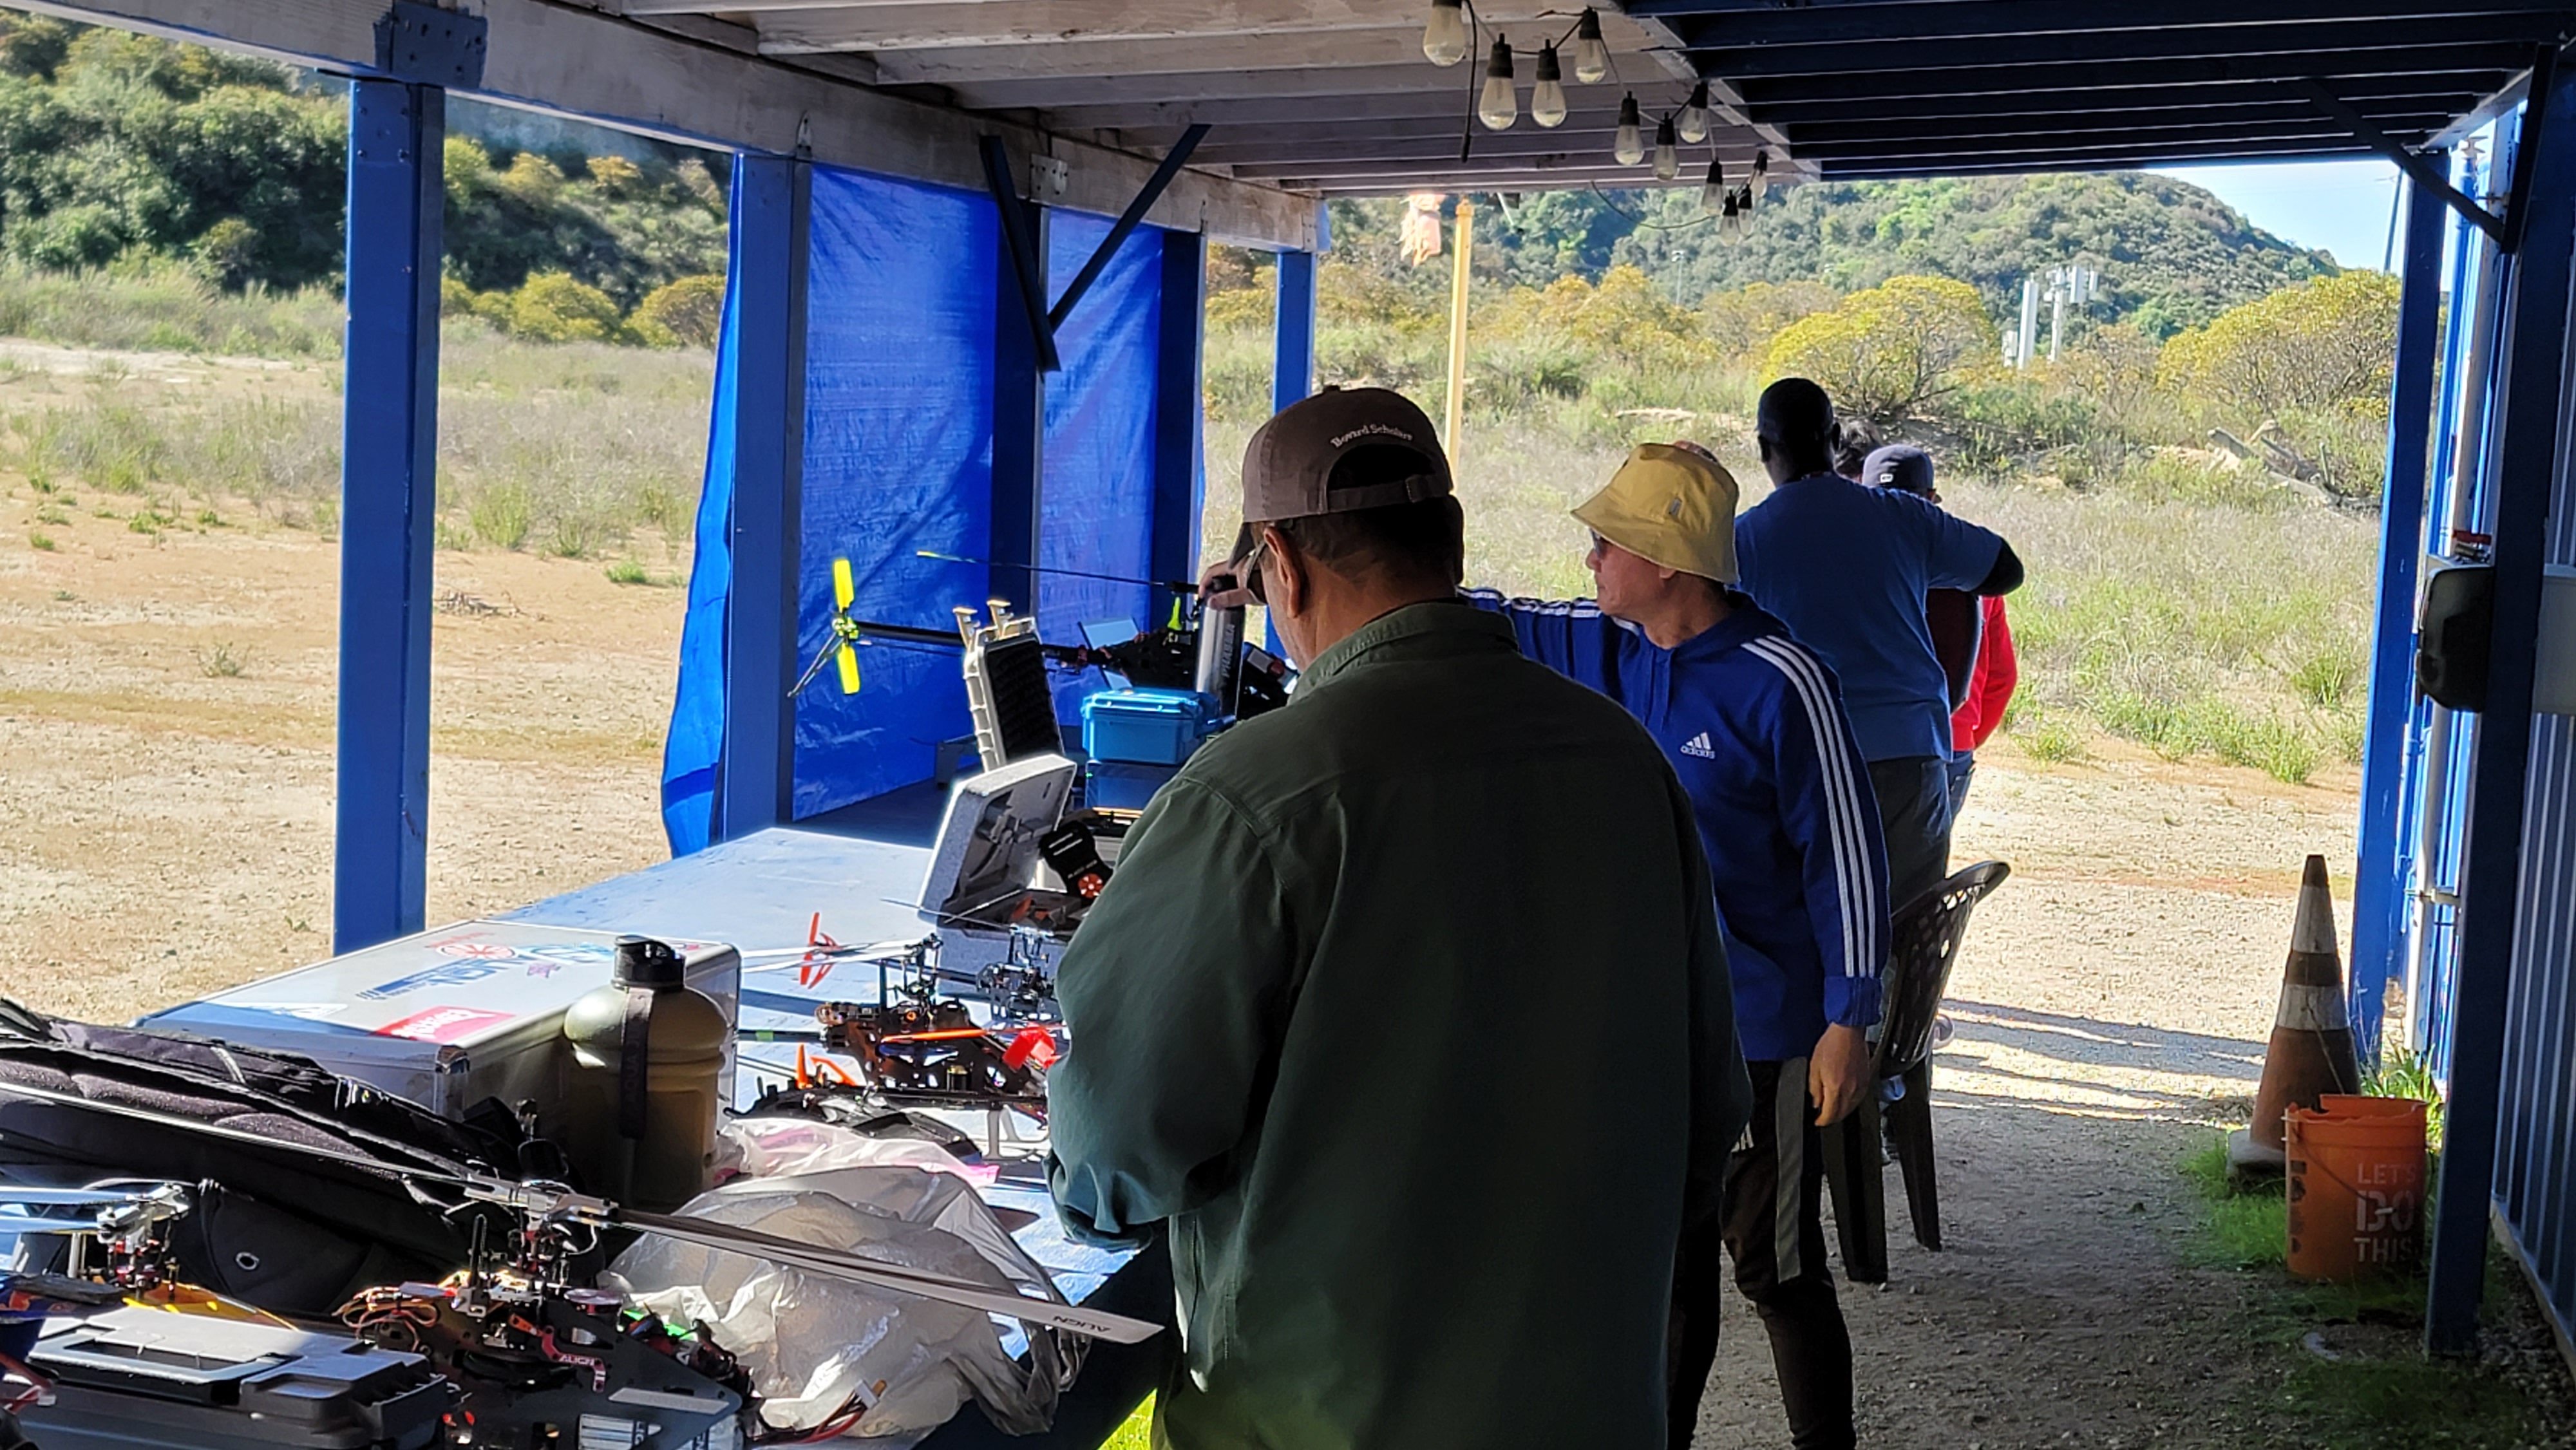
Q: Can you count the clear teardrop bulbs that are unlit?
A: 11